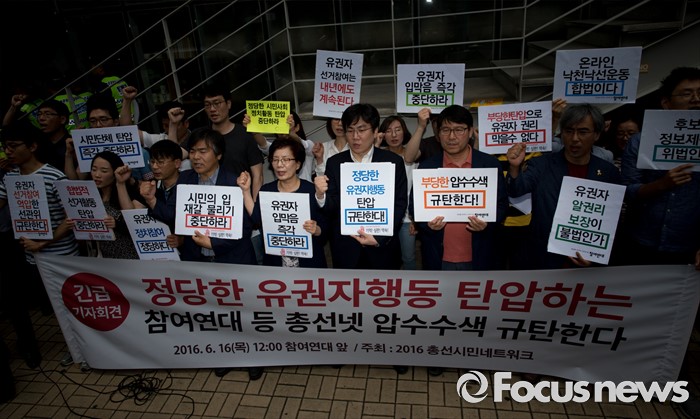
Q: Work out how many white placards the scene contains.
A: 14